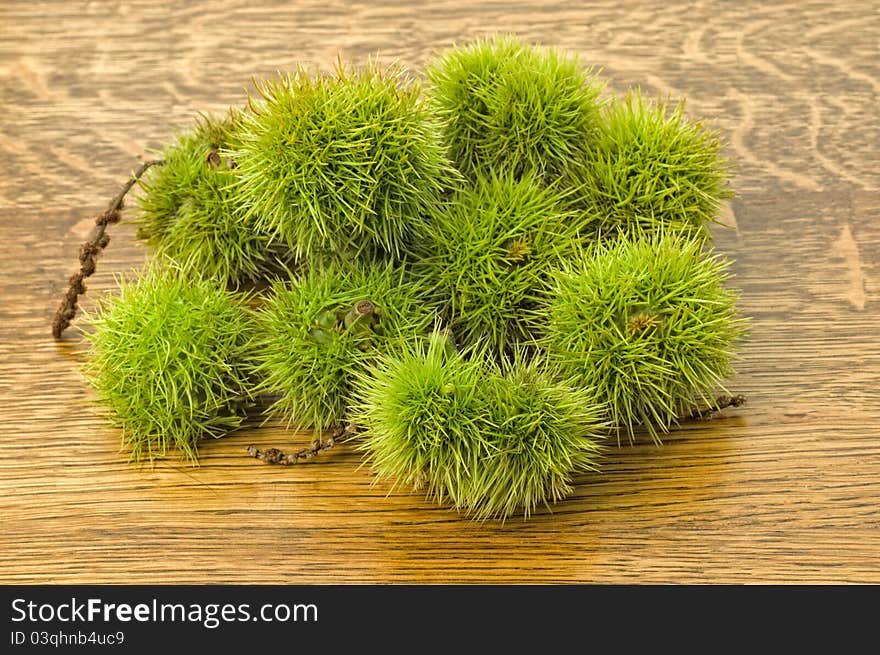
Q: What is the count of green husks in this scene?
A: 9